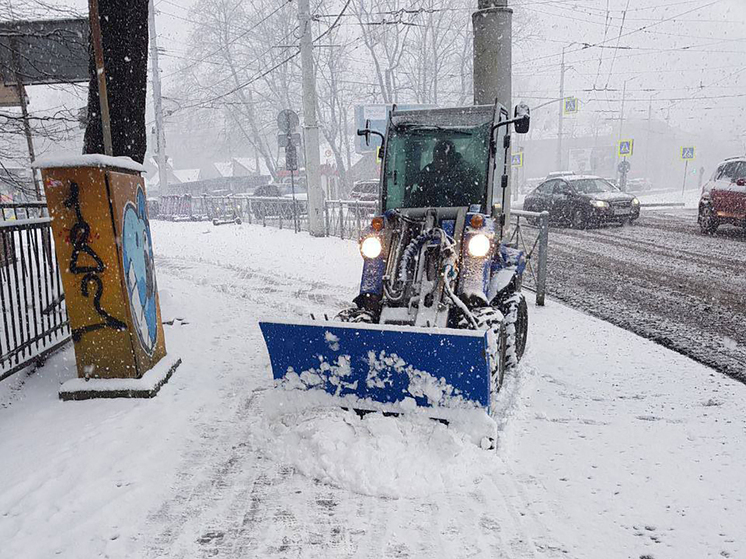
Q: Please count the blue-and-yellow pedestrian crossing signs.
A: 4